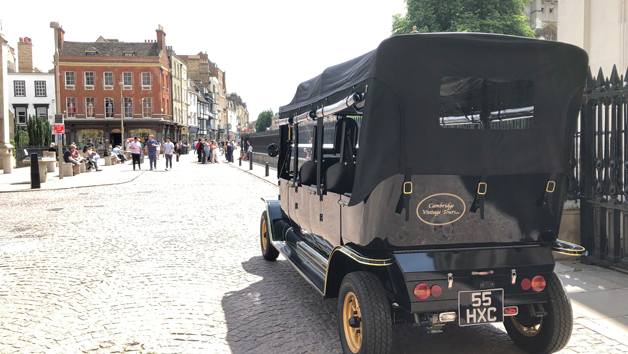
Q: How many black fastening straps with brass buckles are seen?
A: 3